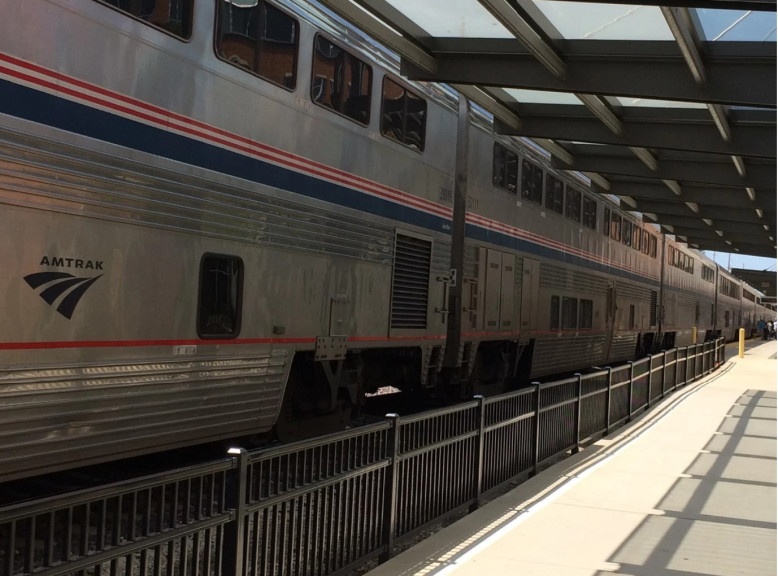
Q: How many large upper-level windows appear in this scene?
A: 4